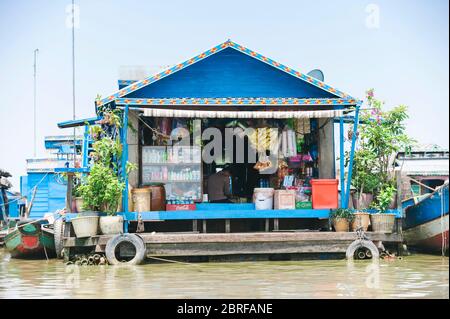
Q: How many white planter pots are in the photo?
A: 2